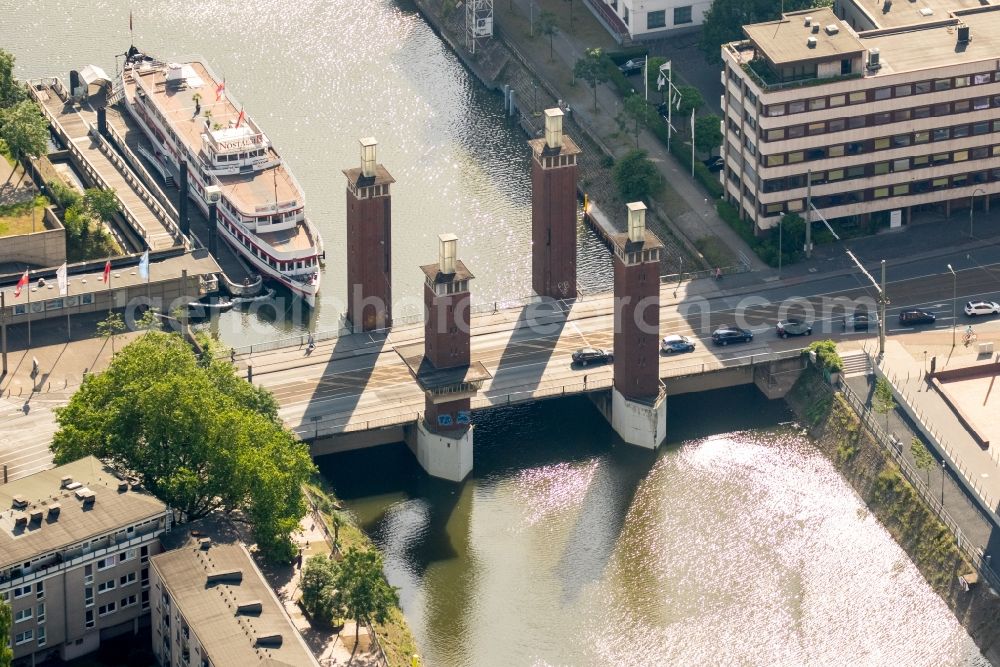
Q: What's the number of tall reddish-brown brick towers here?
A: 4